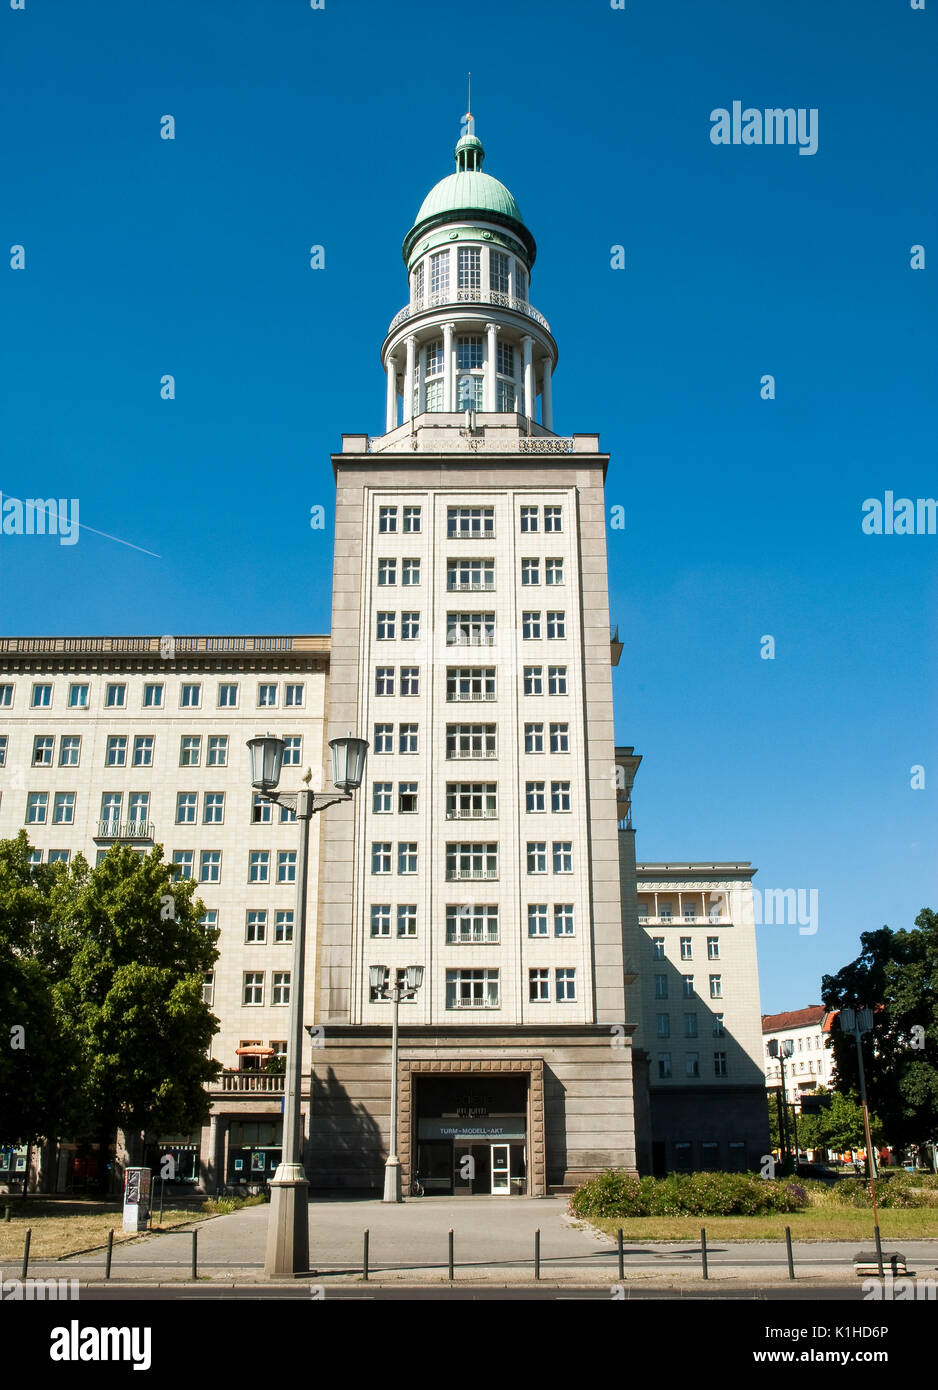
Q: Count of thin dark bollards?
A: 10